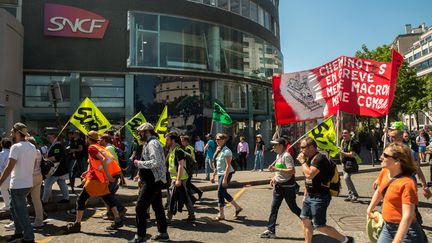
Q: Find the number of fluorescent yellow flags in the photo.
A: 4